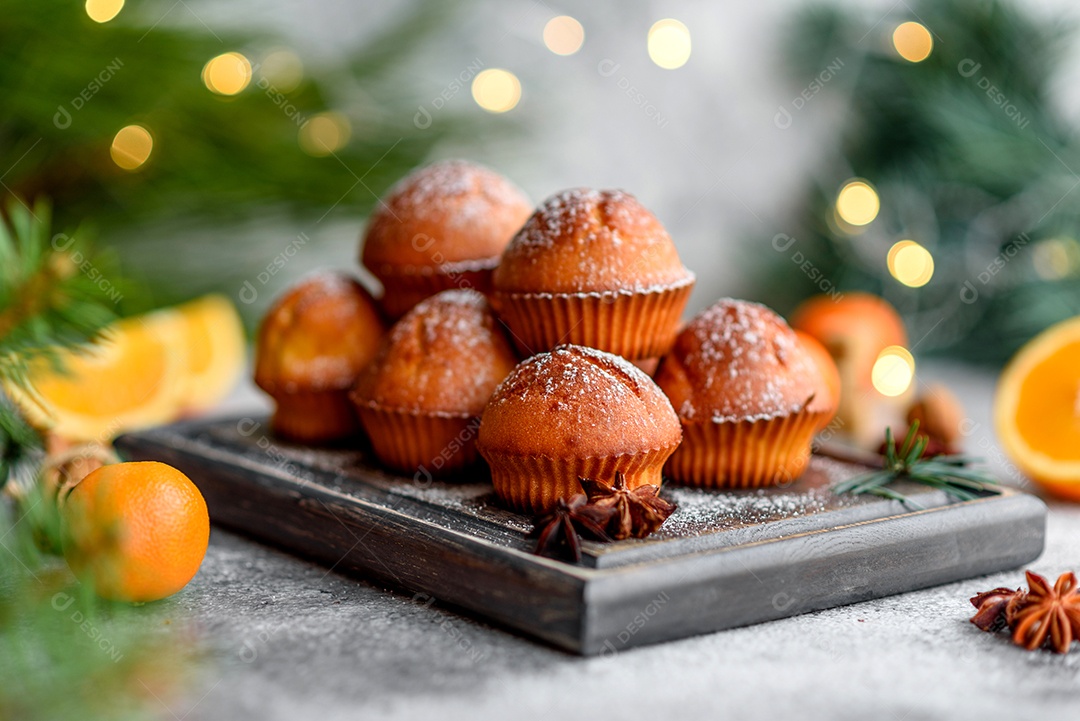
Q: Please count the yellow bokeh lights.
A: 13